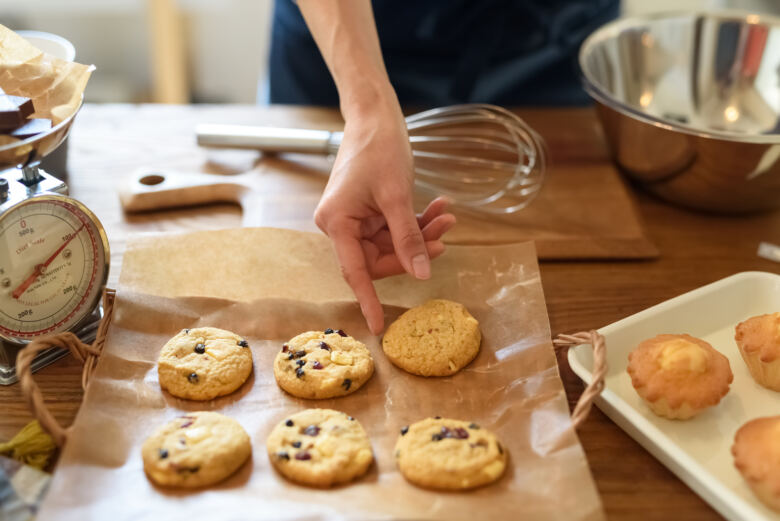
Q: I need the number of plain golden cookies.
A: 1